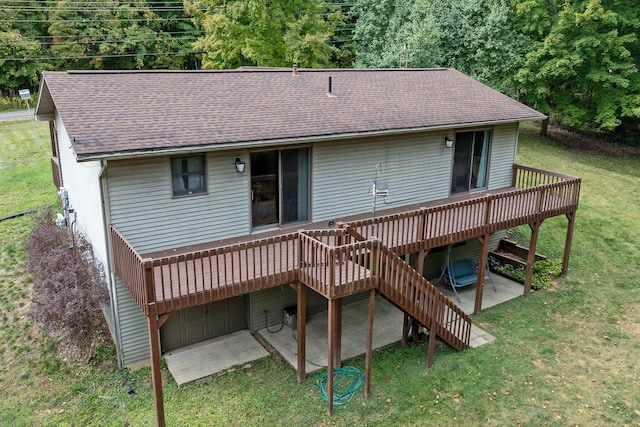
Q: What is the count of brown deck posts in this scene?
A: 11